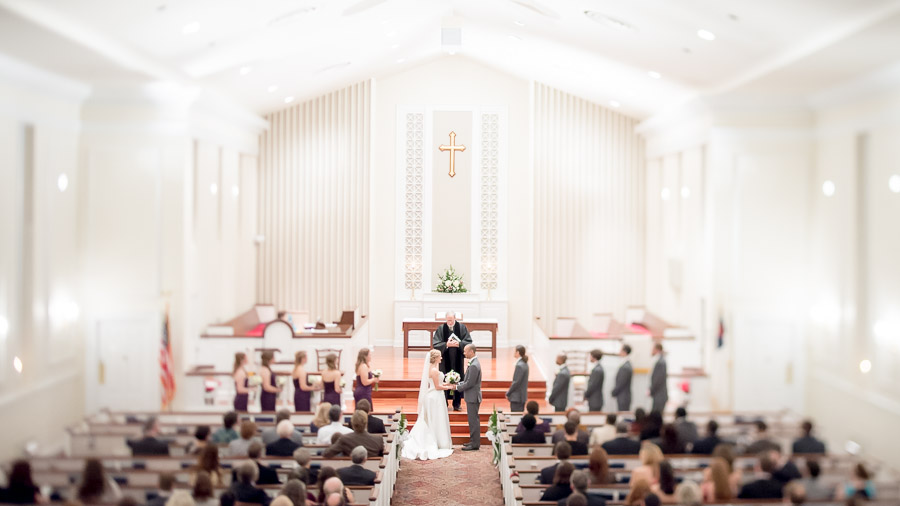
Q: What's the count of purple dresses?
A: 5